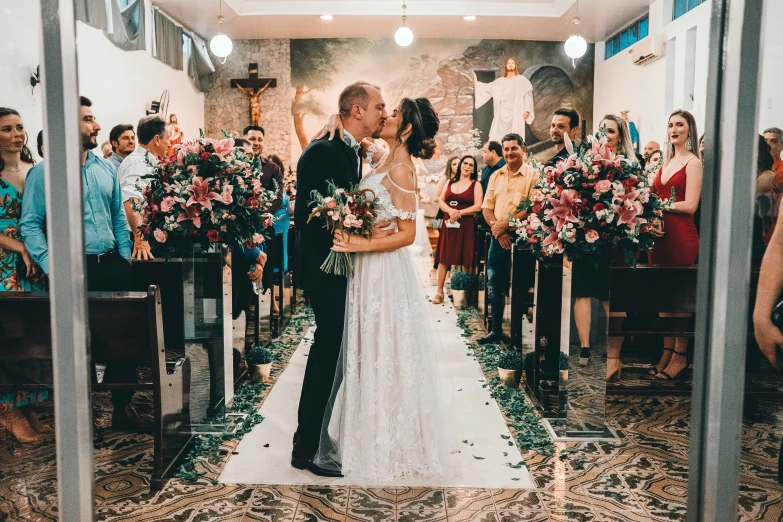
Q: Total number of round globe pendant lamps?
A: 3